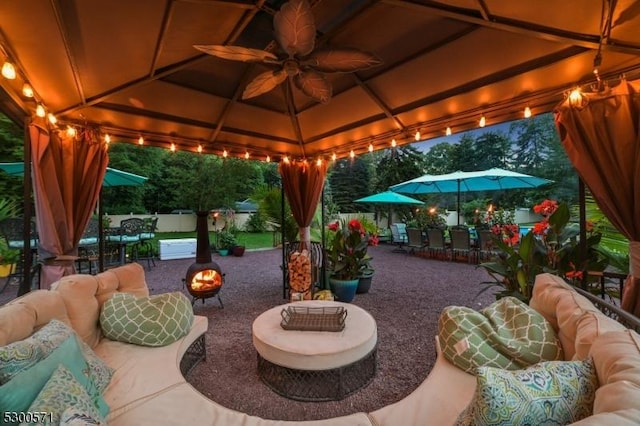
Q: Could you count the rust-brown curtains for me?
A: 3